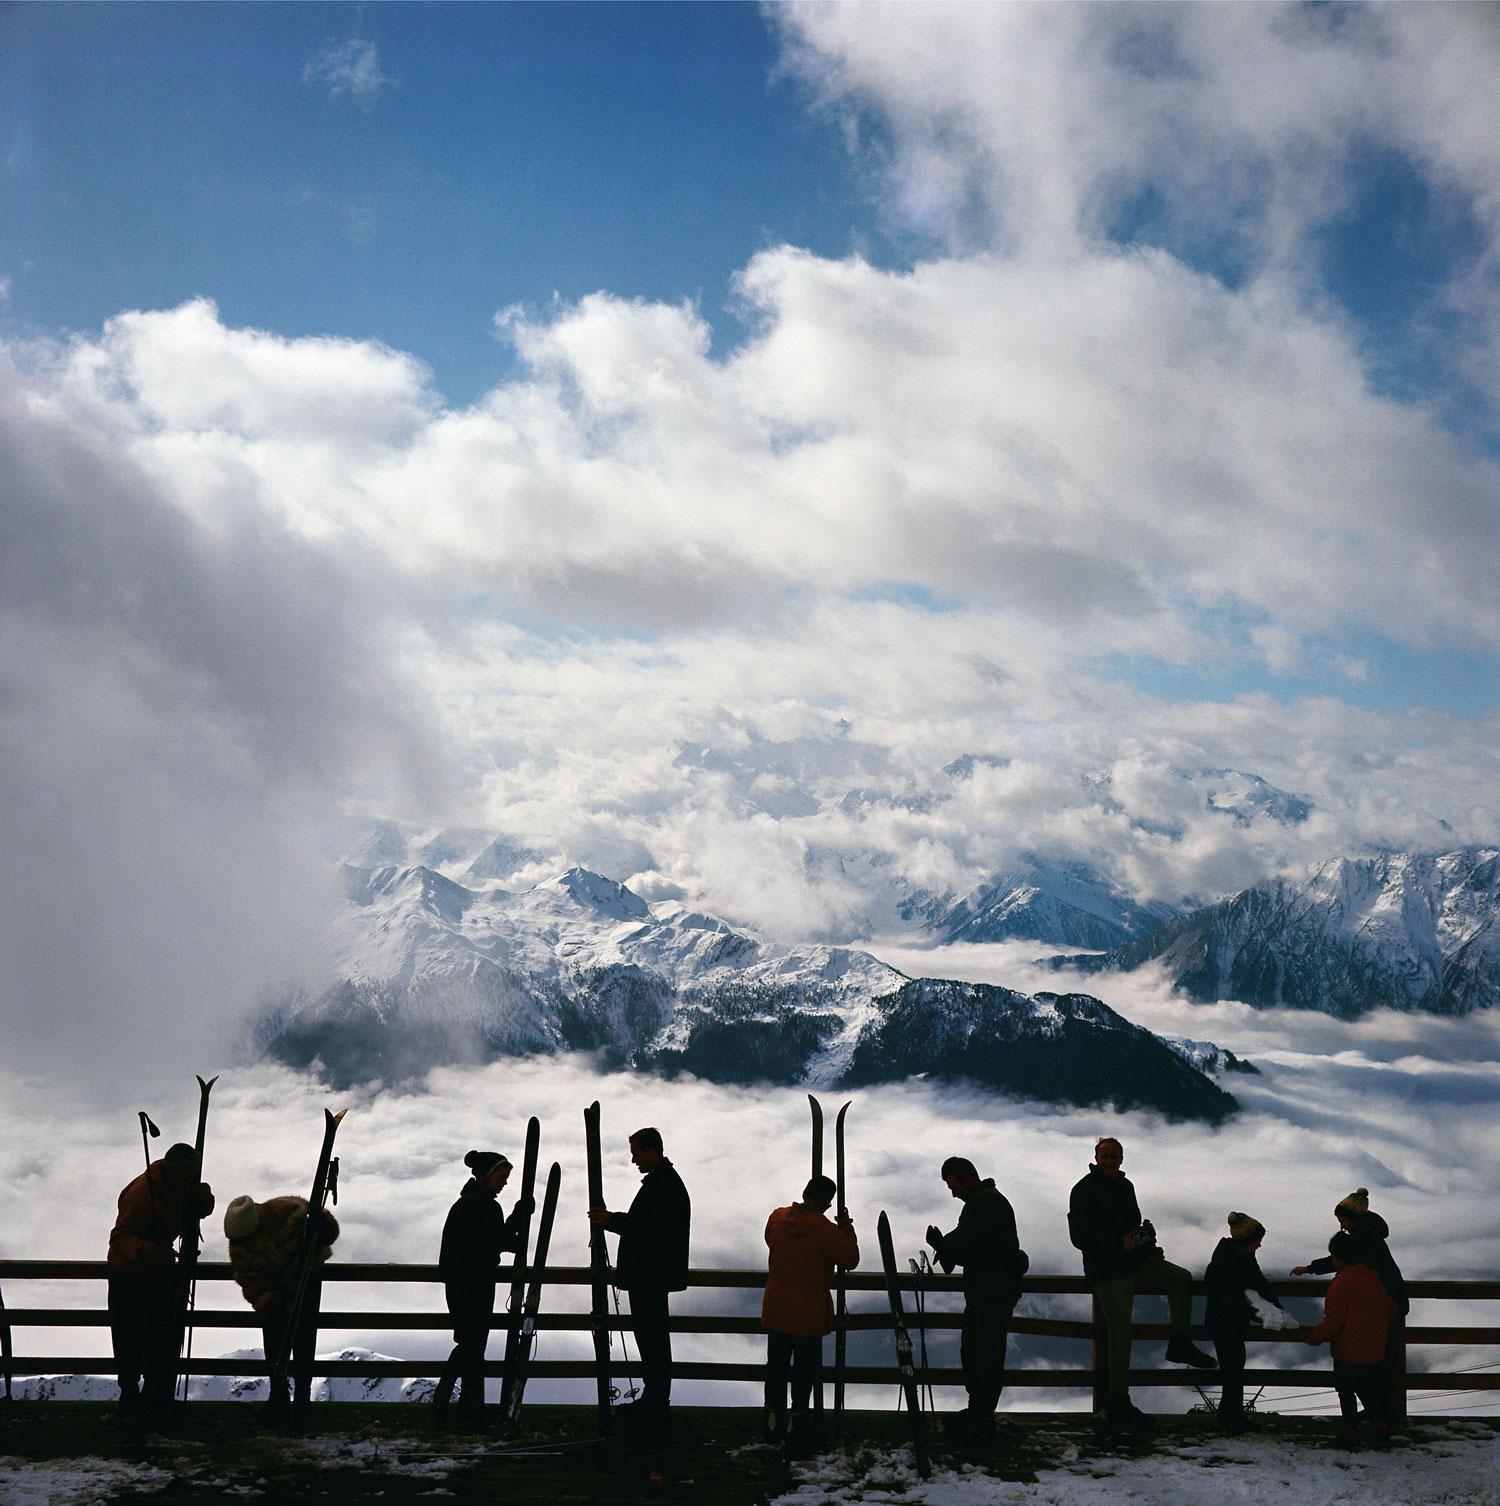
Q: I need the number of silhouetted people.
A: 10